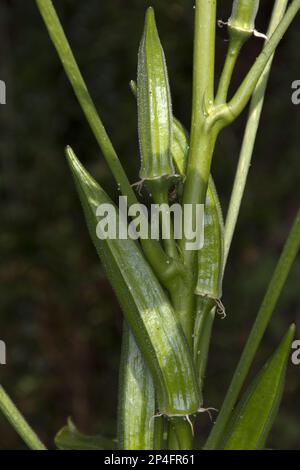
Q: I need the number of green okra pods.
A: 6